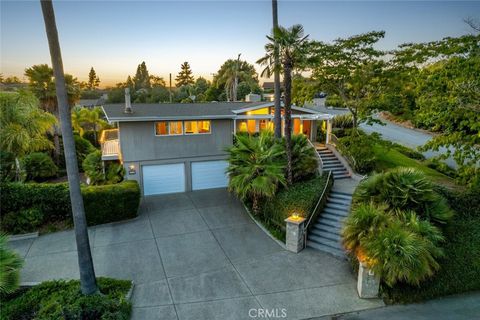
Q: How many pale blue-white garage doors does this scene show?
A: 2